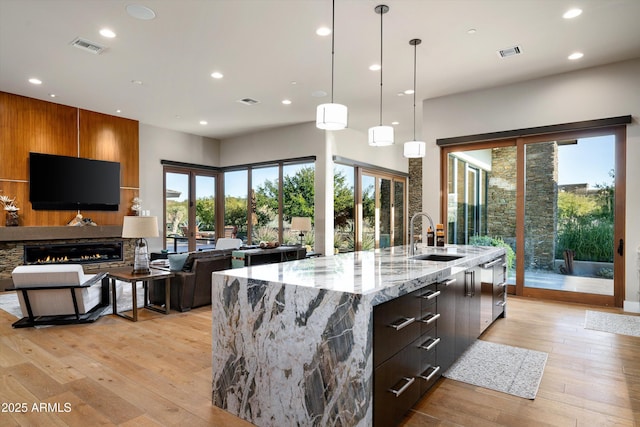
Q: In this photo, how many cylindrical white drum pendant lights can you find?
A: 3